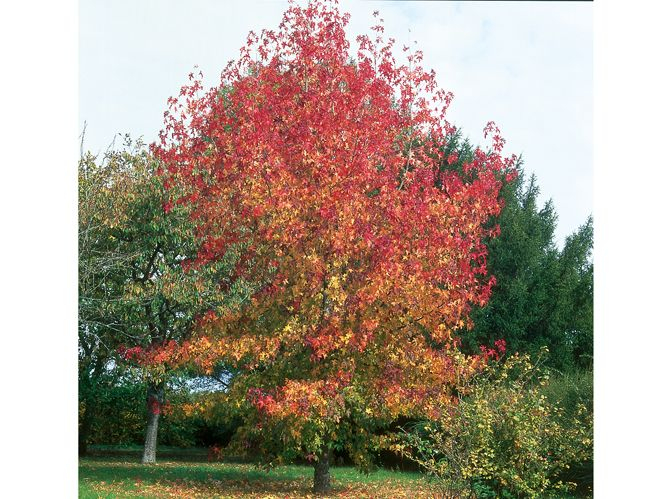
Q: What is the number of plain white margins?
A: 2